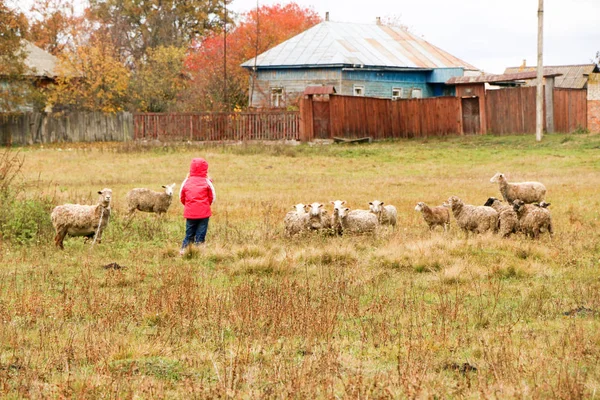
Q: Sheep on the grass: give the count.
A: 13